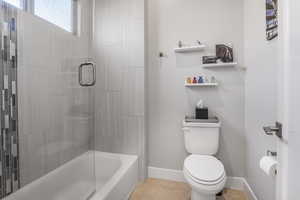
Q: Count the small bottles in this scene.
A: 5